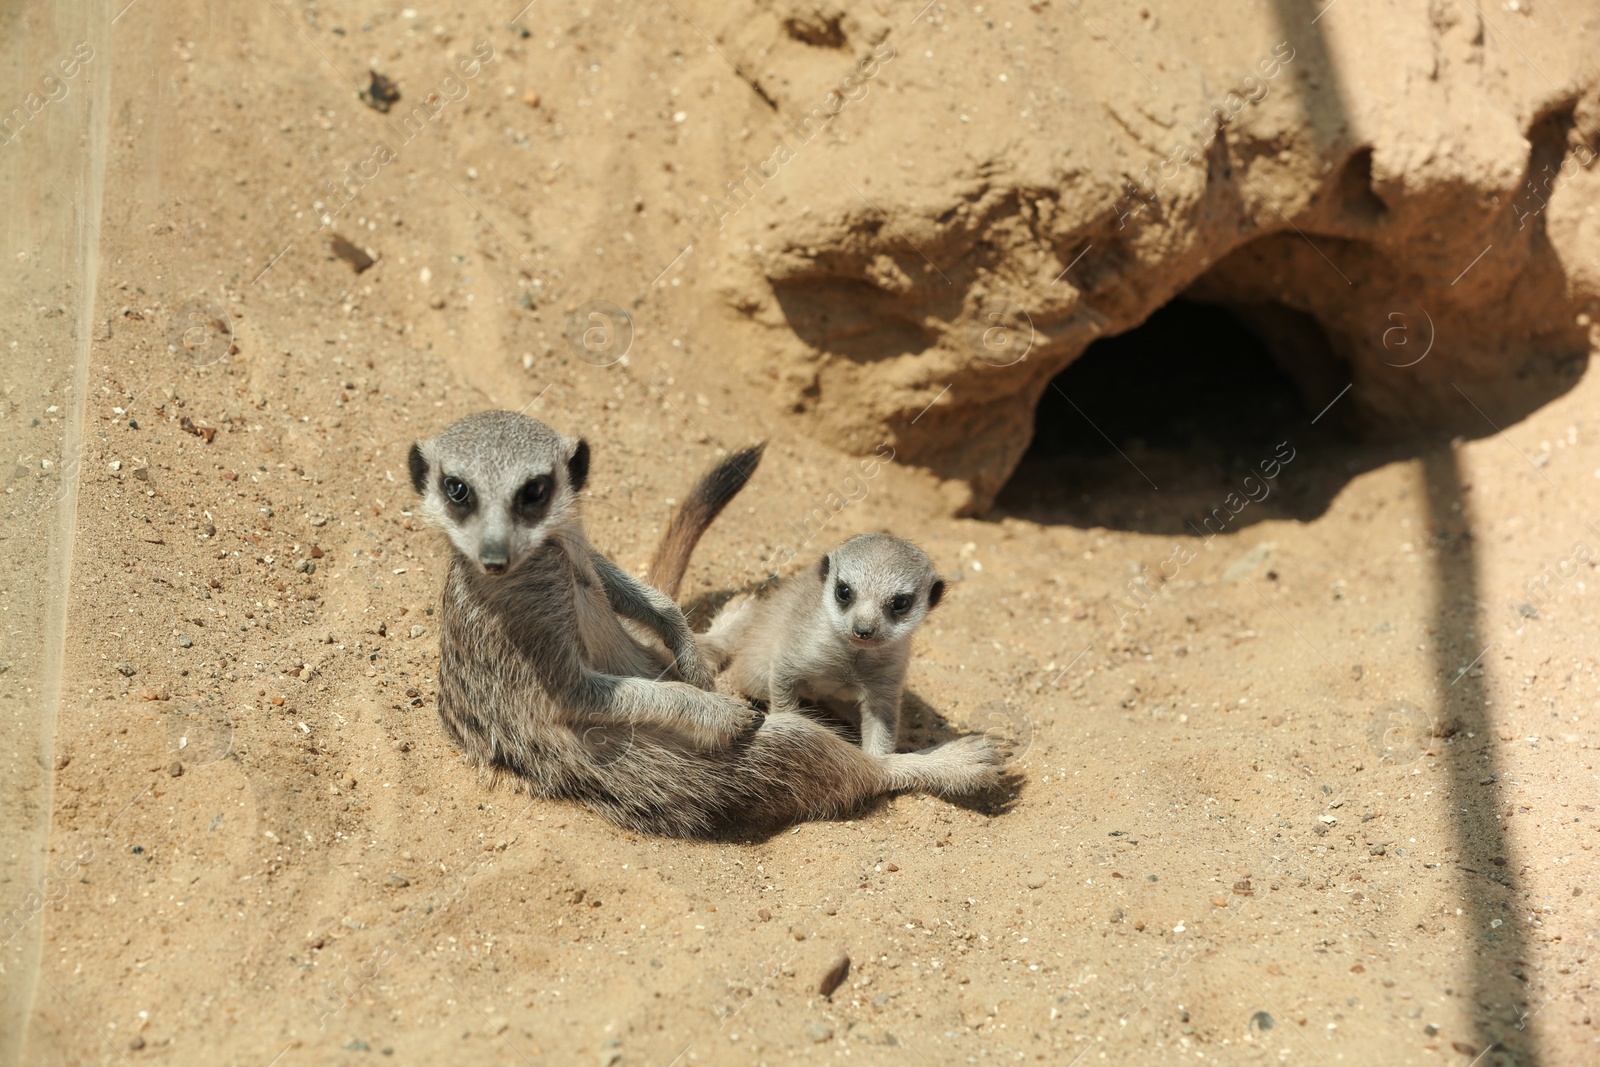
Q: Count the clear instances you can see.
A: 2